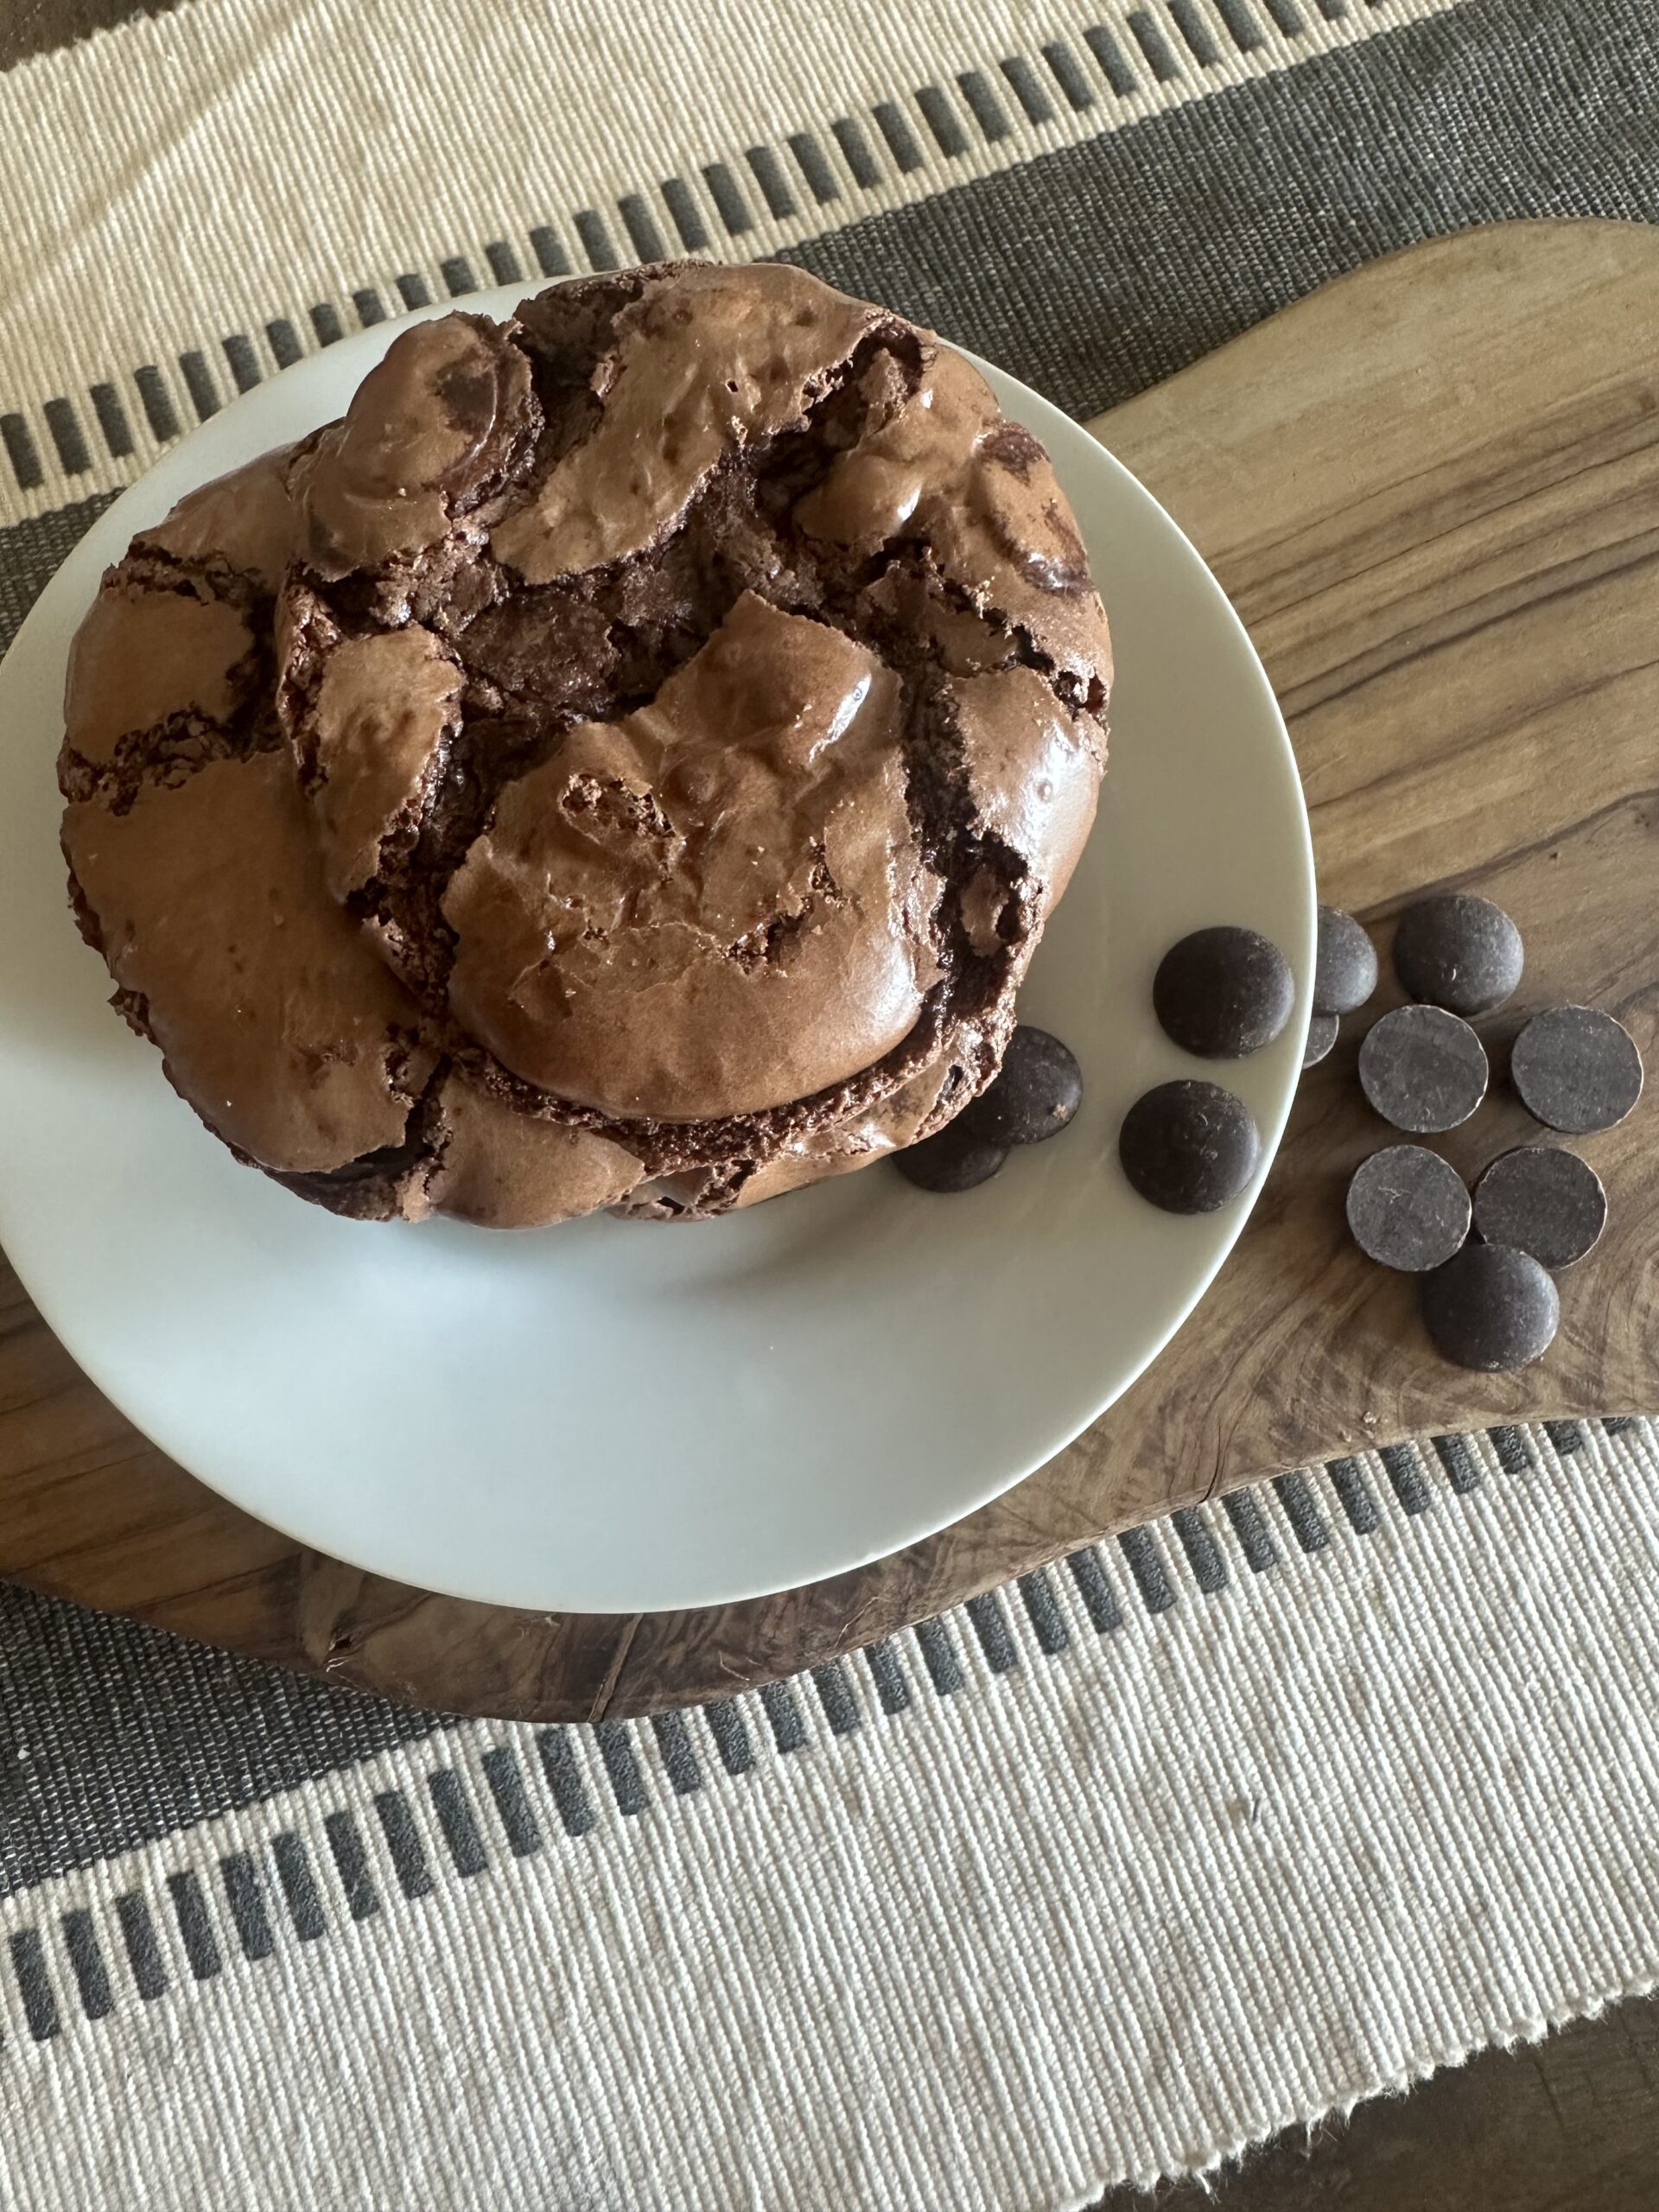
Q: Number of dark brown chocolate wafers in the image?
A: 12